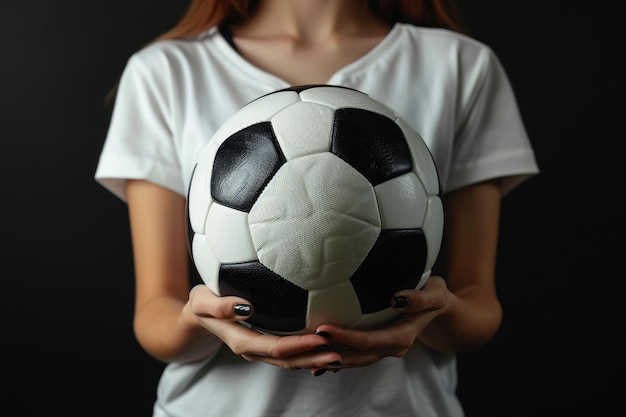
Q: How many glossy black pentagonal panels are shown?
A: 4